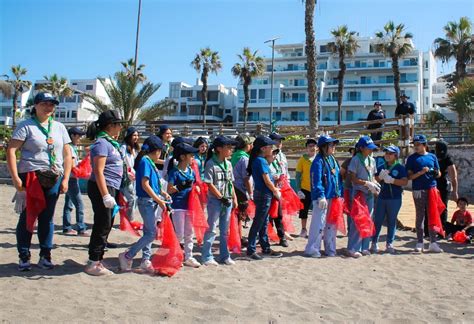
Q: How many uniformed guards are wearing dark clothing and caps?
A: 2